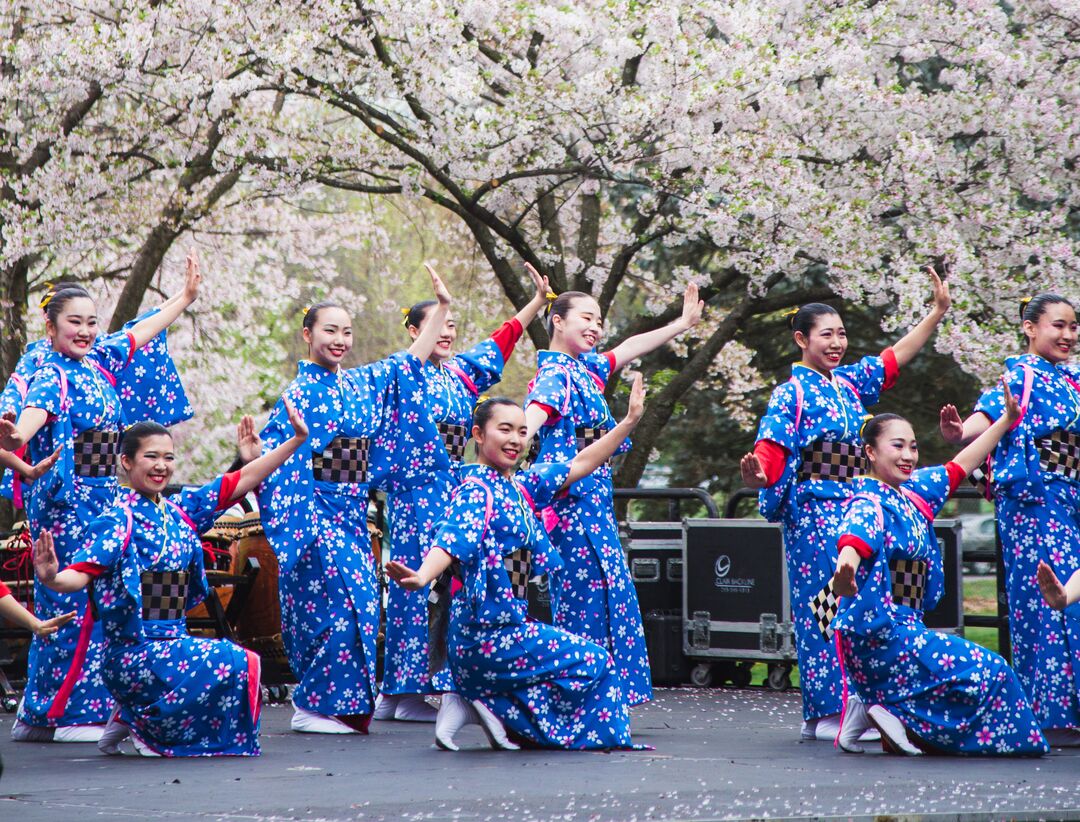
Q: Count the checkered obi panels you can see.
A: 9